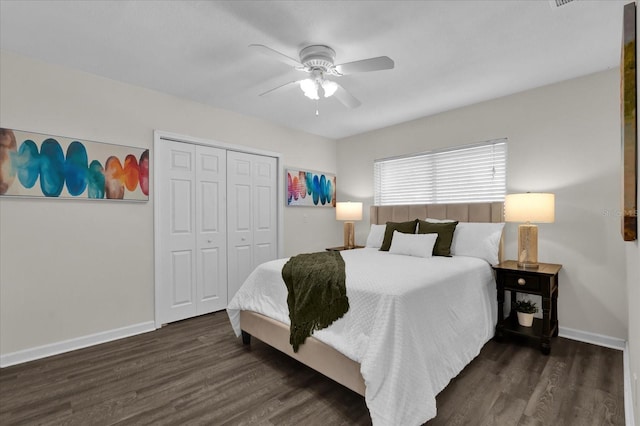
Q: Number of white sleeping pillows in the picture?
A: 2